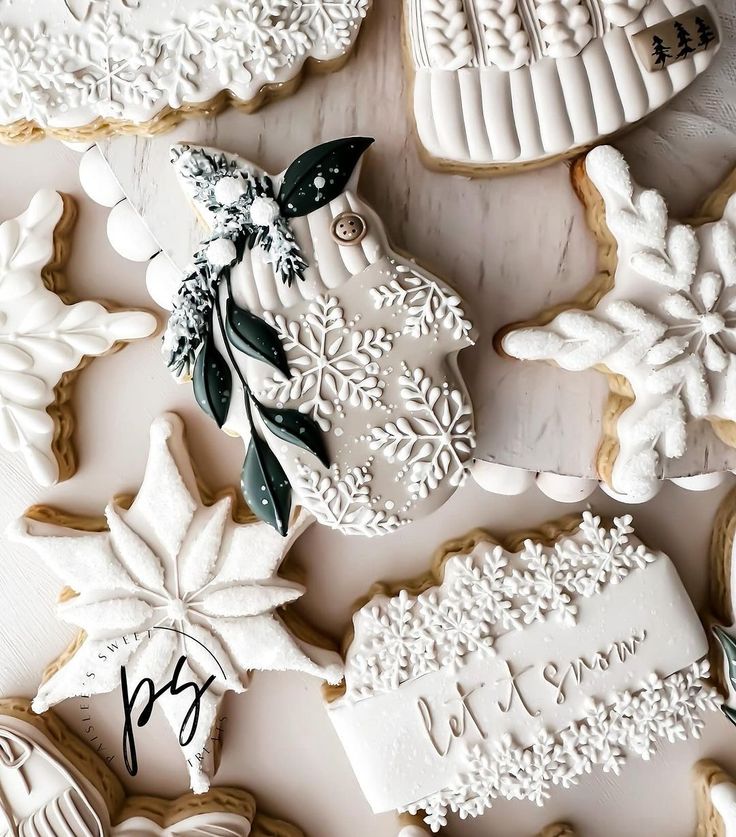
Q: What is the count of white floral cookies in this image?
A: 3